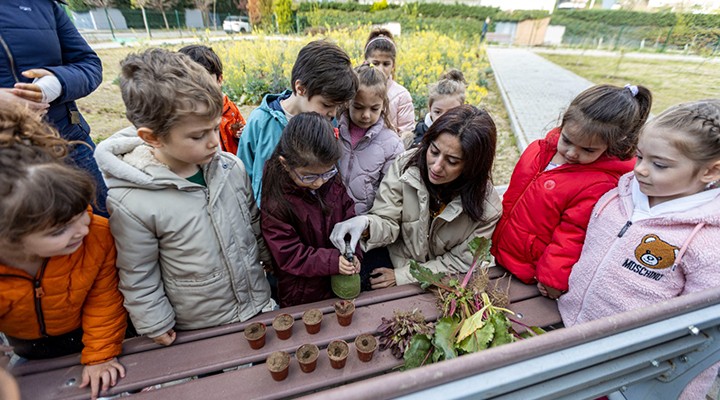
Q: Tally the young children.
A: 10